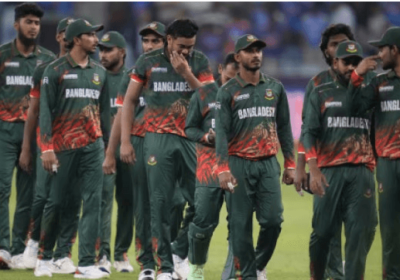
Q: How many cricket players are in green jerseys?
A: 11